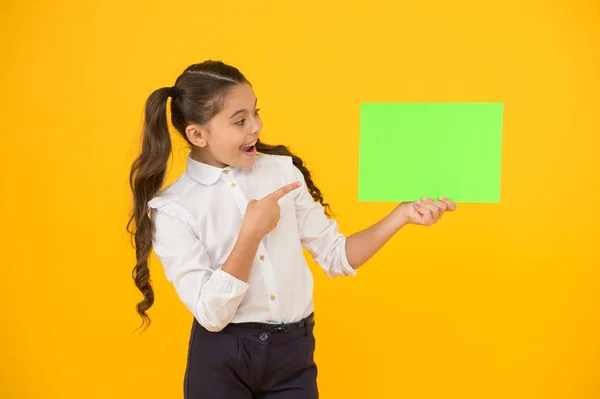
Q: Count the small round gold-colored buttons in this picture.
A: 4